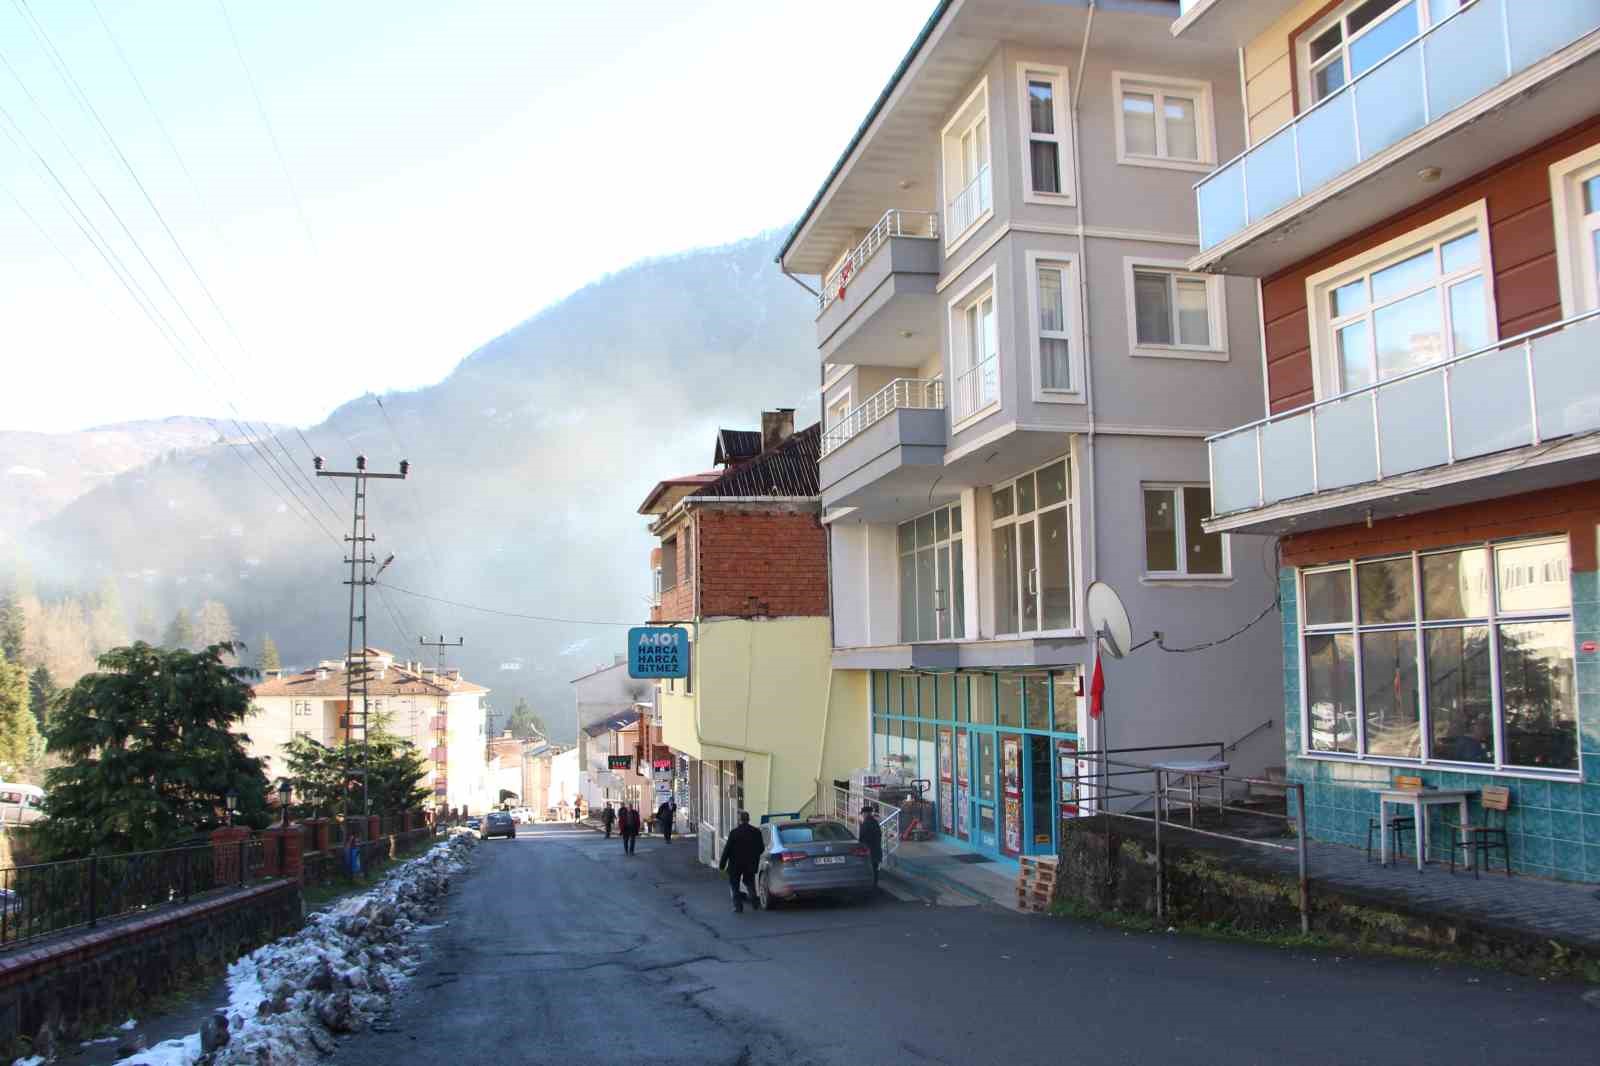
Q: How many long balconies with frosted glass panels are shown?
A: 2